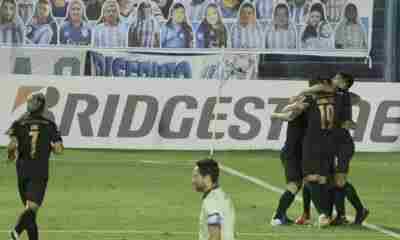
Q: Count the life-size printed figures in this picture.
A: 11